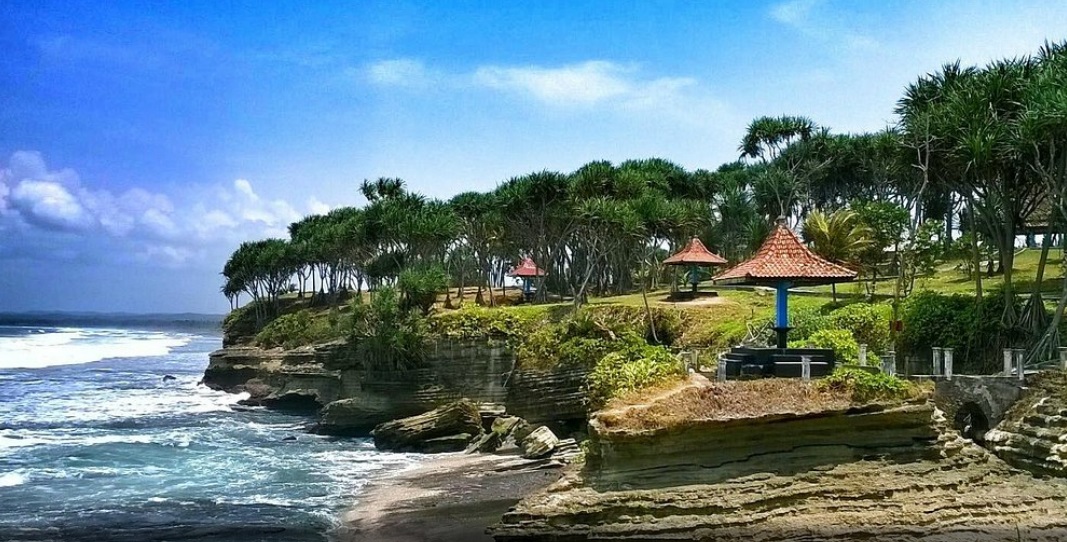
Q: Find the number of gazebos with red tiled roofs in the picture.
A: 3